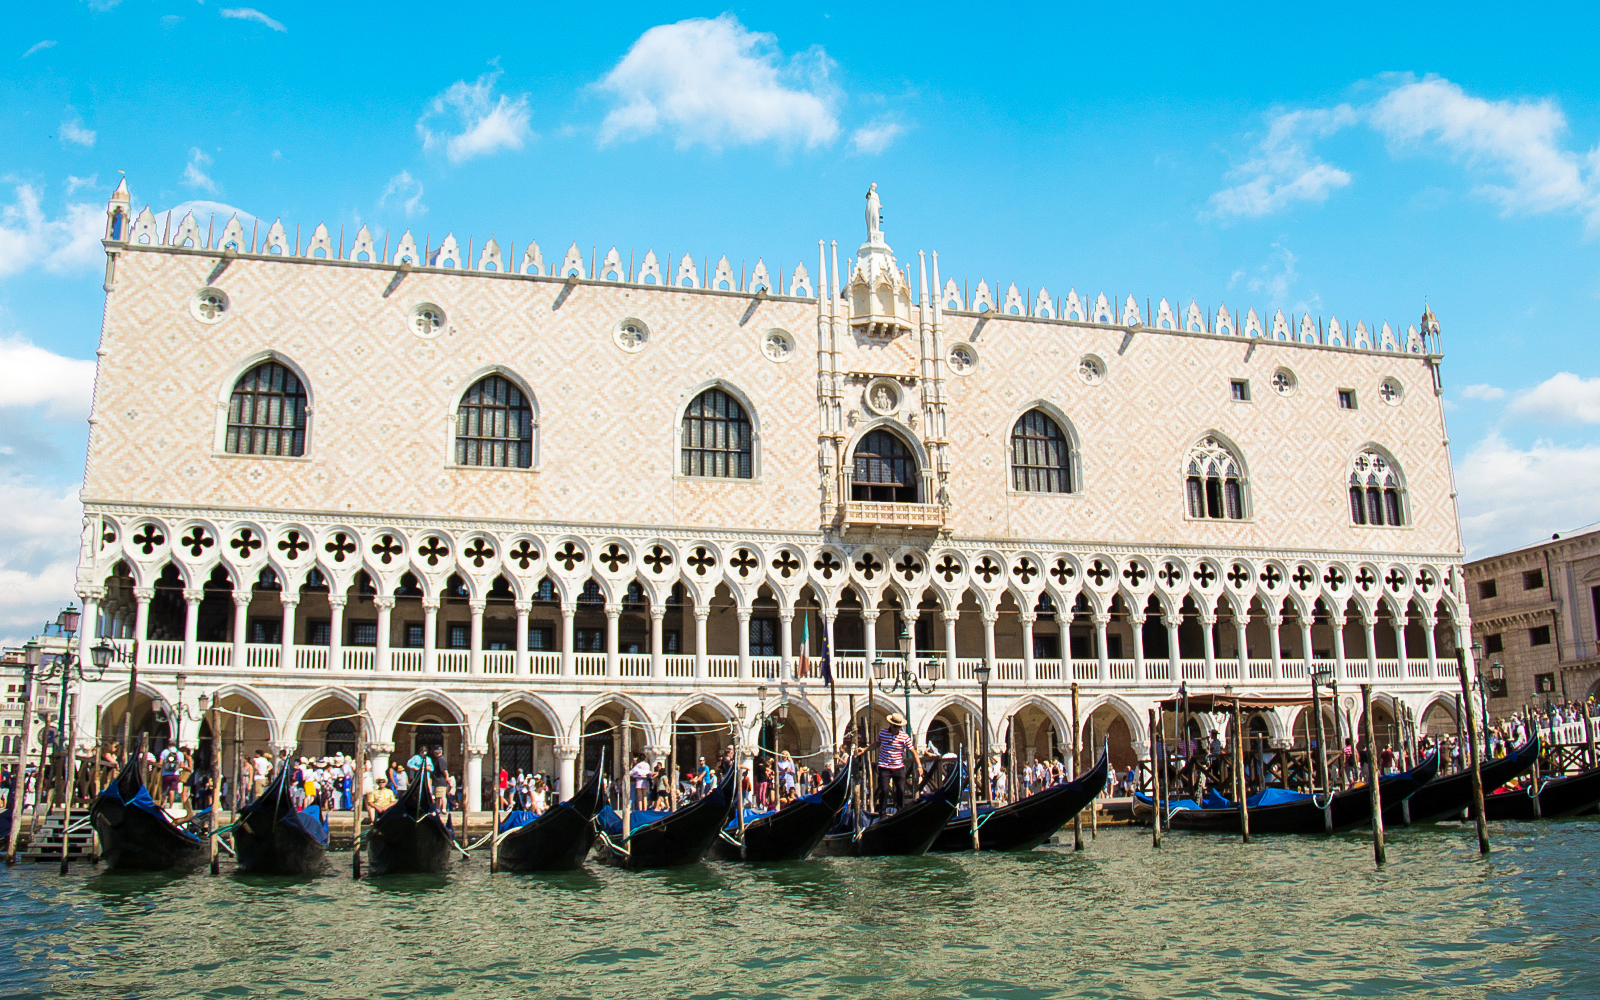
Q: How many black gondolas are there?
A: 11